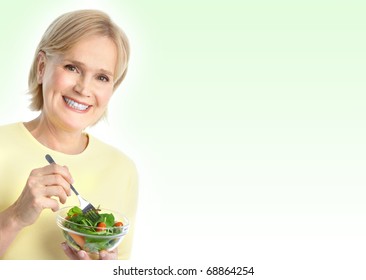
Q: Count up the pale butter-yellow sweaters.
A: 1